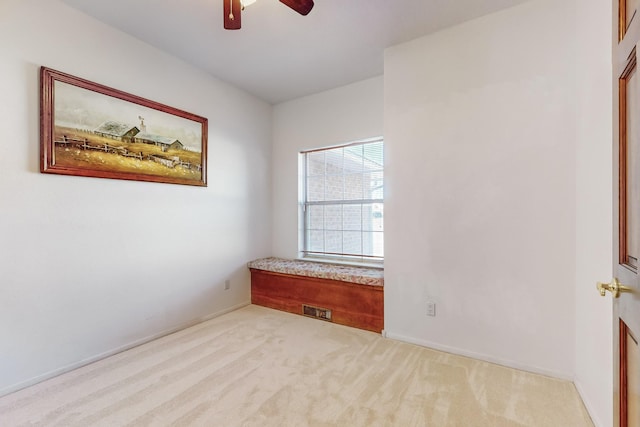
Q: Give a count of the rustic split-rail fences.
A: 1